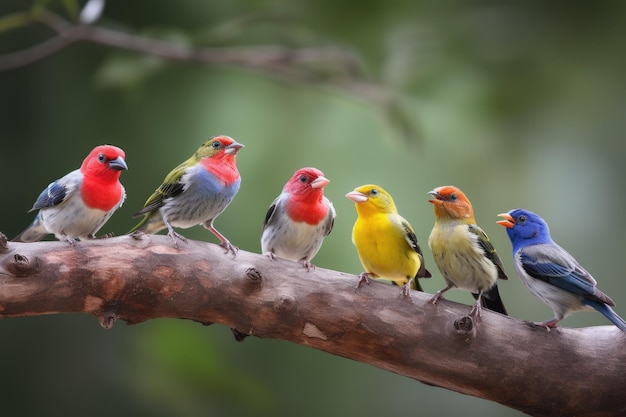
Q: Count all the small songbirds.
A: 6